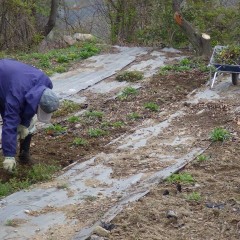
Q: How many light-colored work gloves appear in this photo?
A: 2